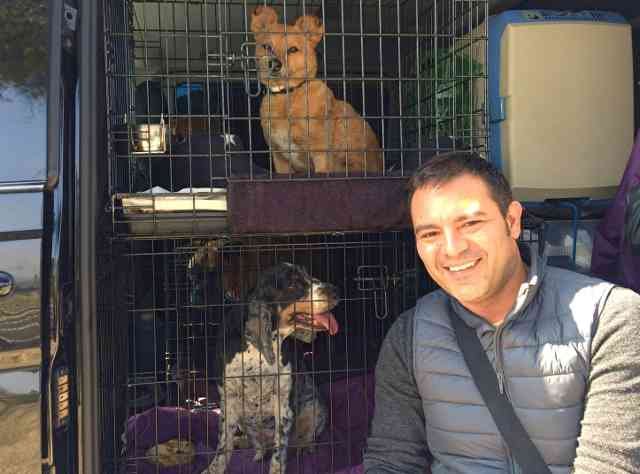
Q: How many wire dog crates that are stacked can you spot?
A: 2